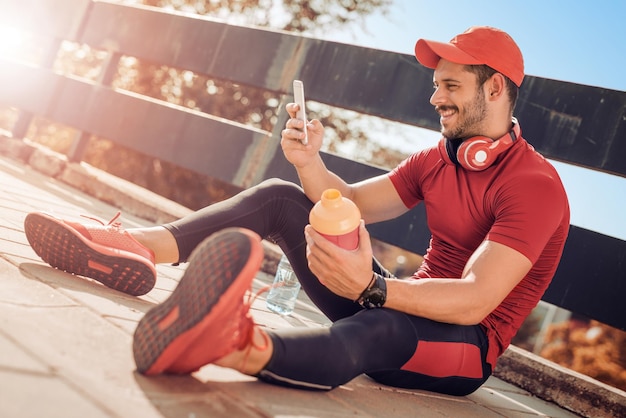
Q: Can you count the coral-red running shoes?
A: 2